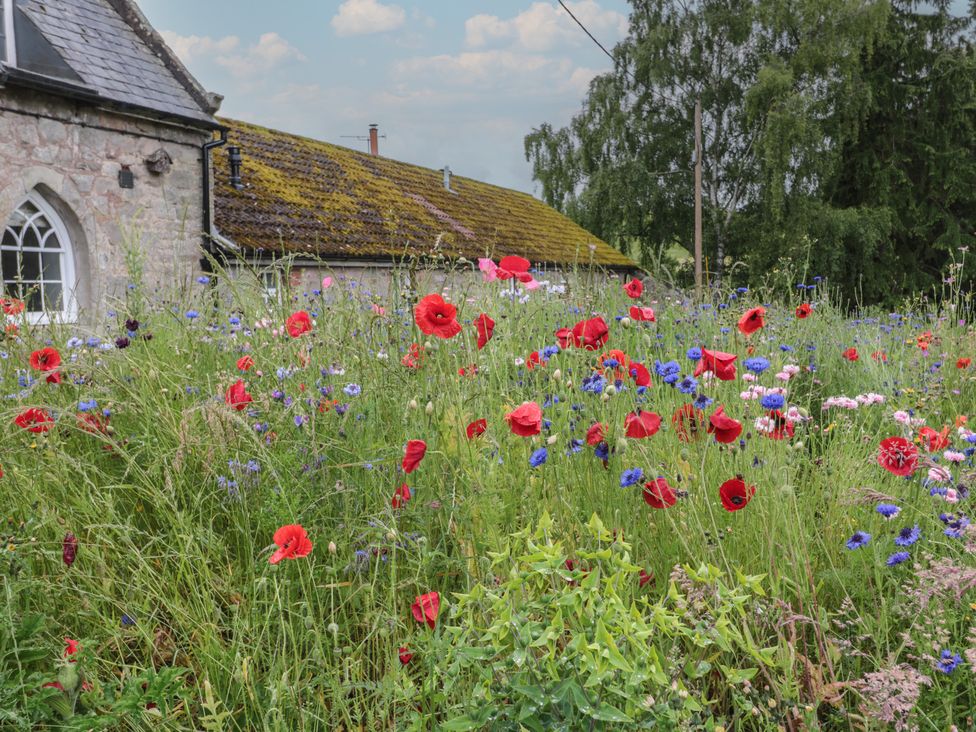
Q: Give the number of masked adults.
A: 0